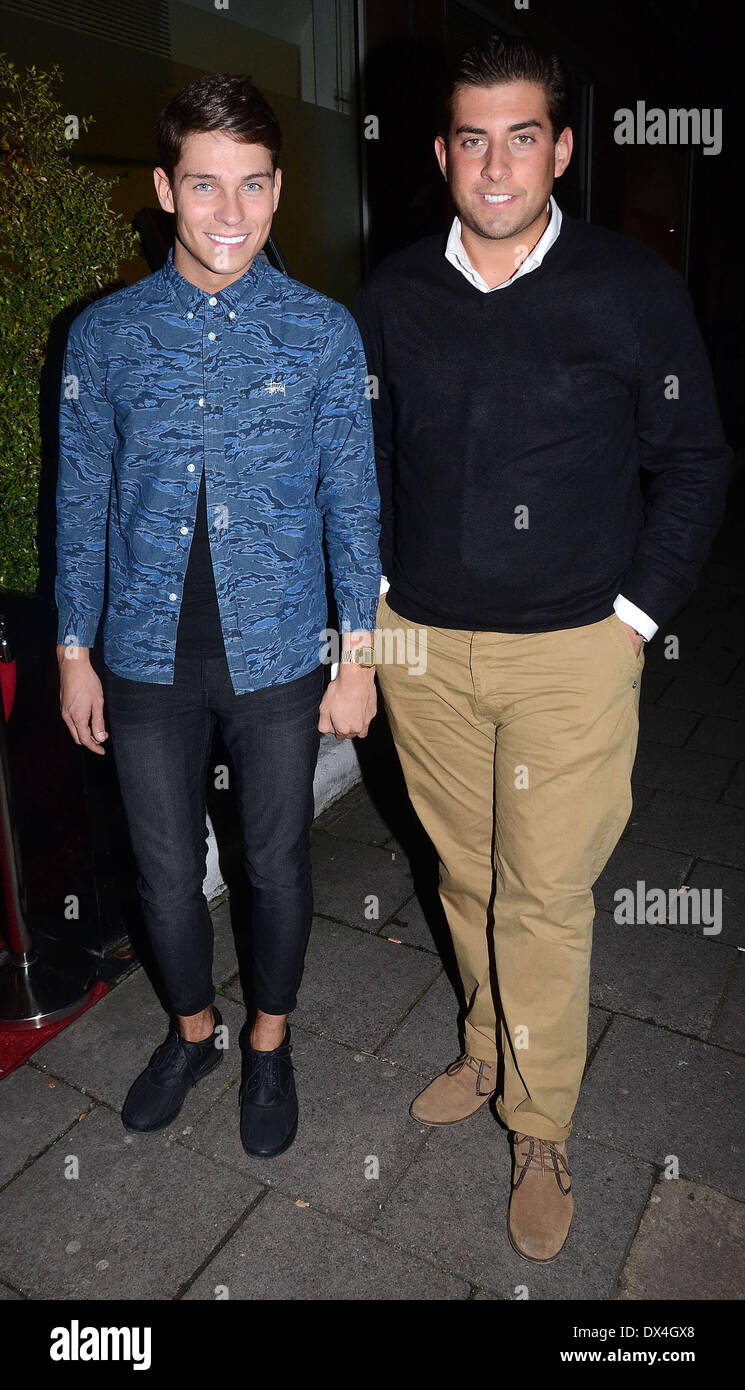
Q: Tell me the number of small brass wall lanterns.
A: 0